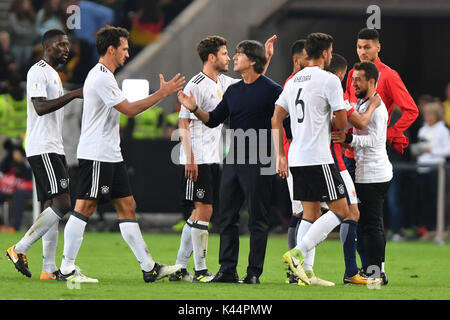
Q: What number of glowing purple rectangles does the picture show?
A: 0